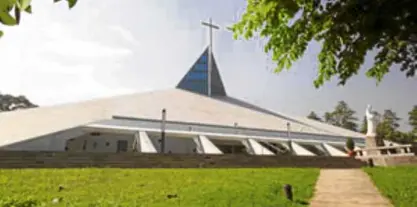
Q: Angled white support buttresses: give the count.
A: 5